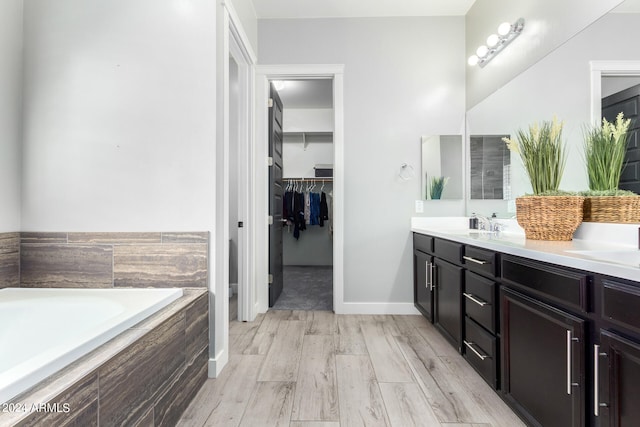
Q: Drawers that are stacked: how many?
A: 3